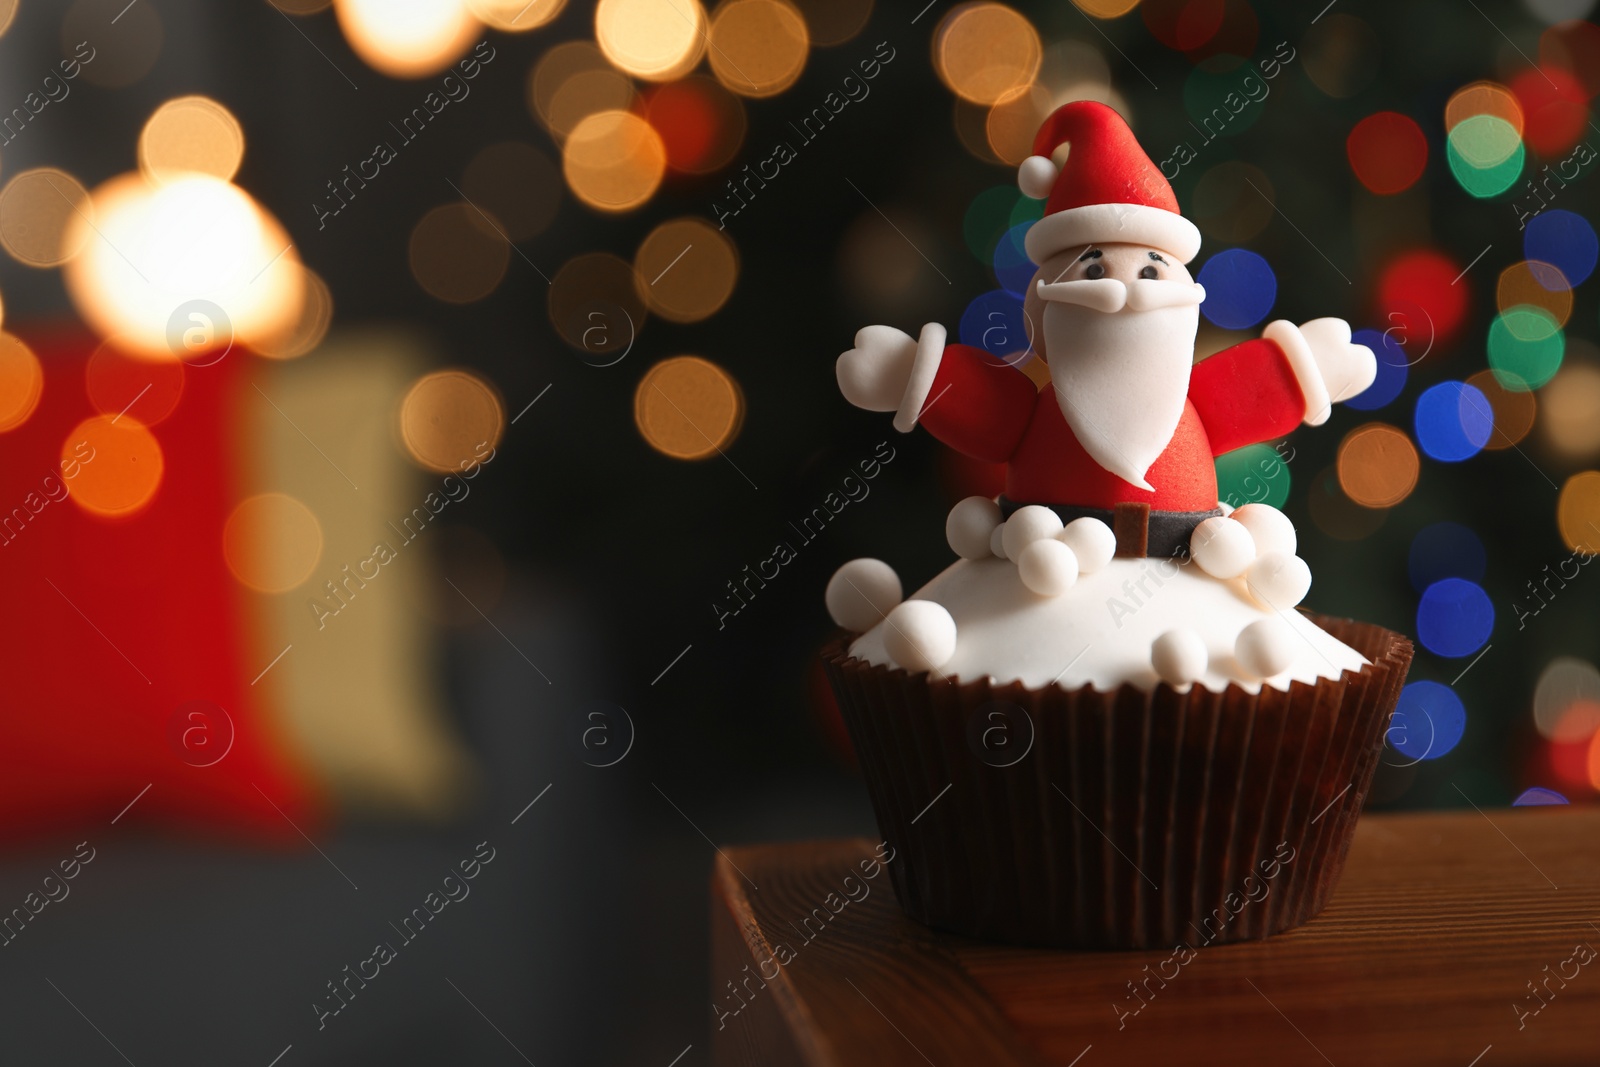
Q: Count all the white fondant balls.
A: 12